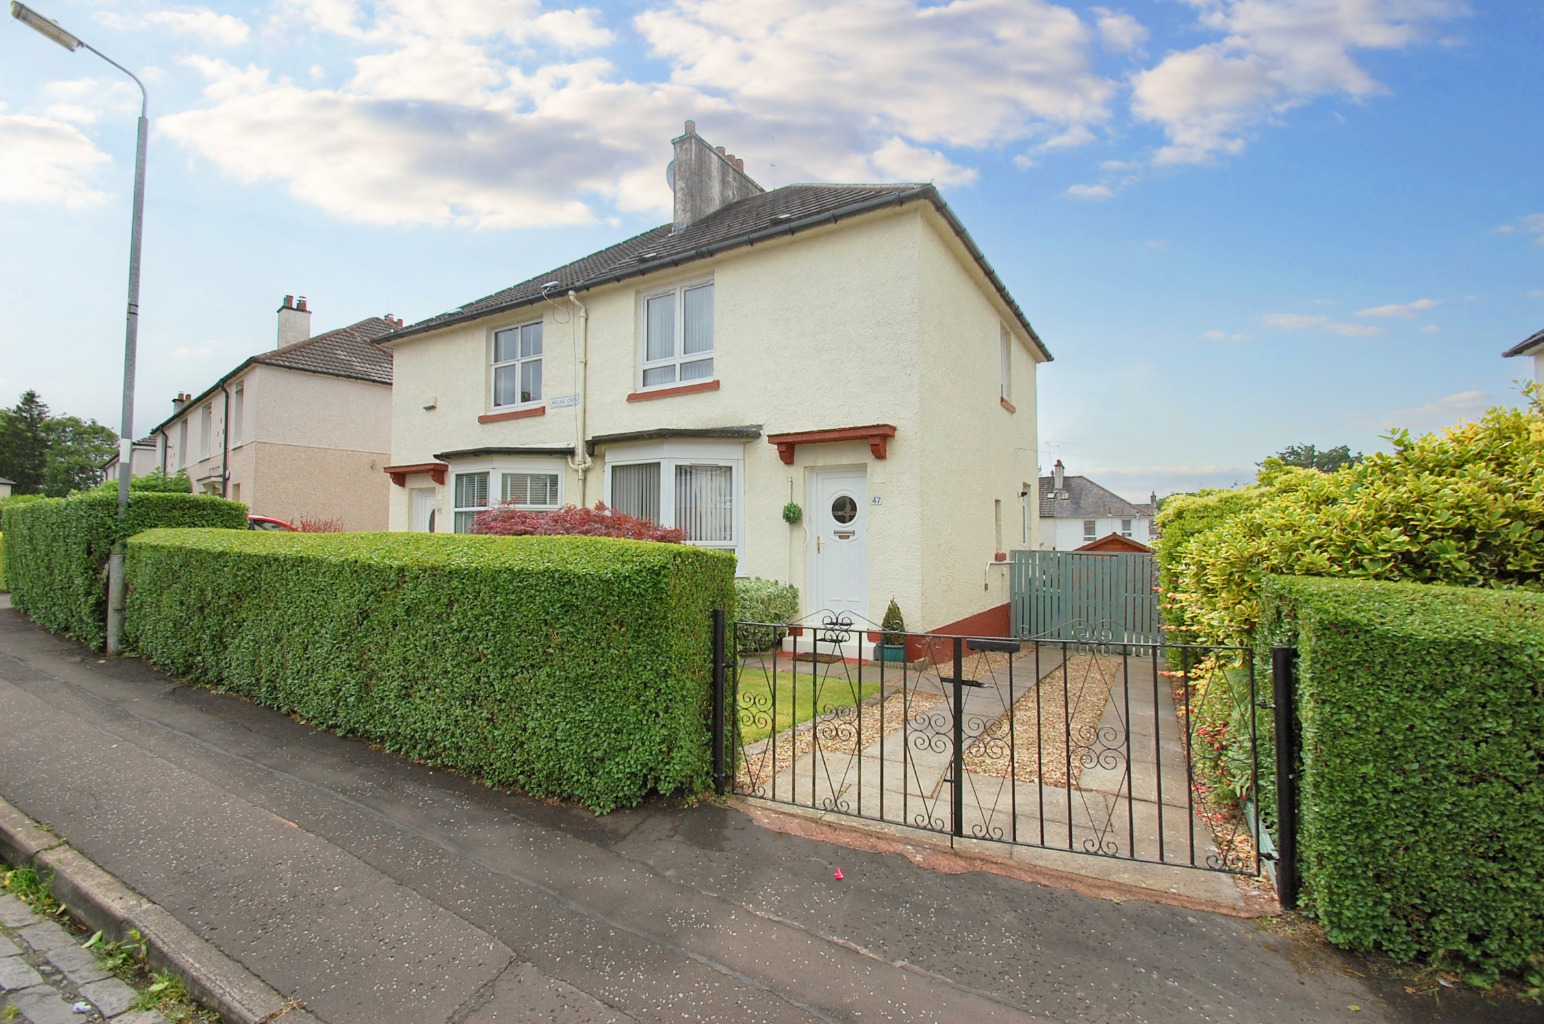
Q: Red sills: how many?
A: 4